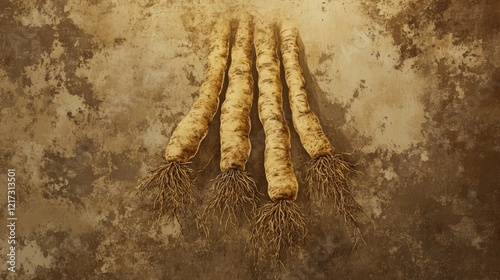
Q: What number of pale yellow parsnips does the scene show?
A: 4